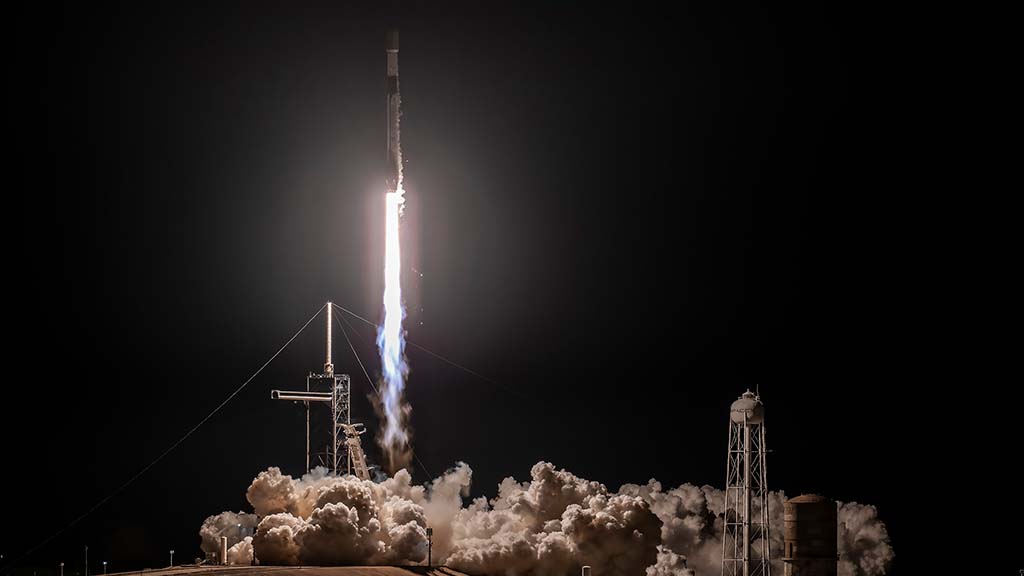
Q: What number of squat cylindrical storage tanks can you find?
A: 1